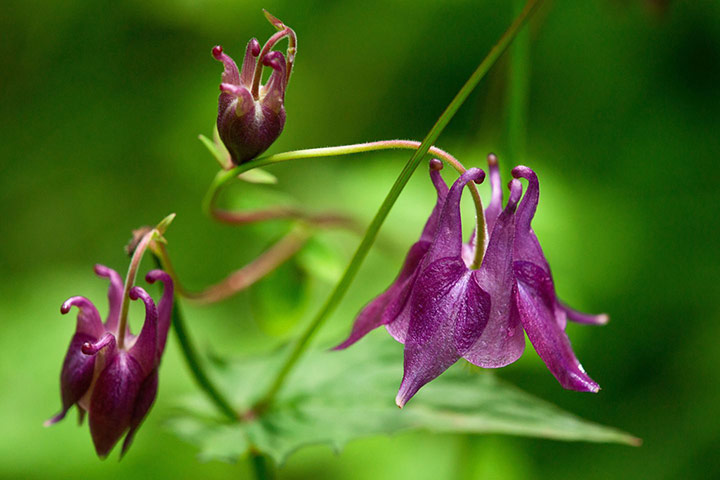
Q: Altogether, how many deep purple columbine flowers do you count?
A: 3